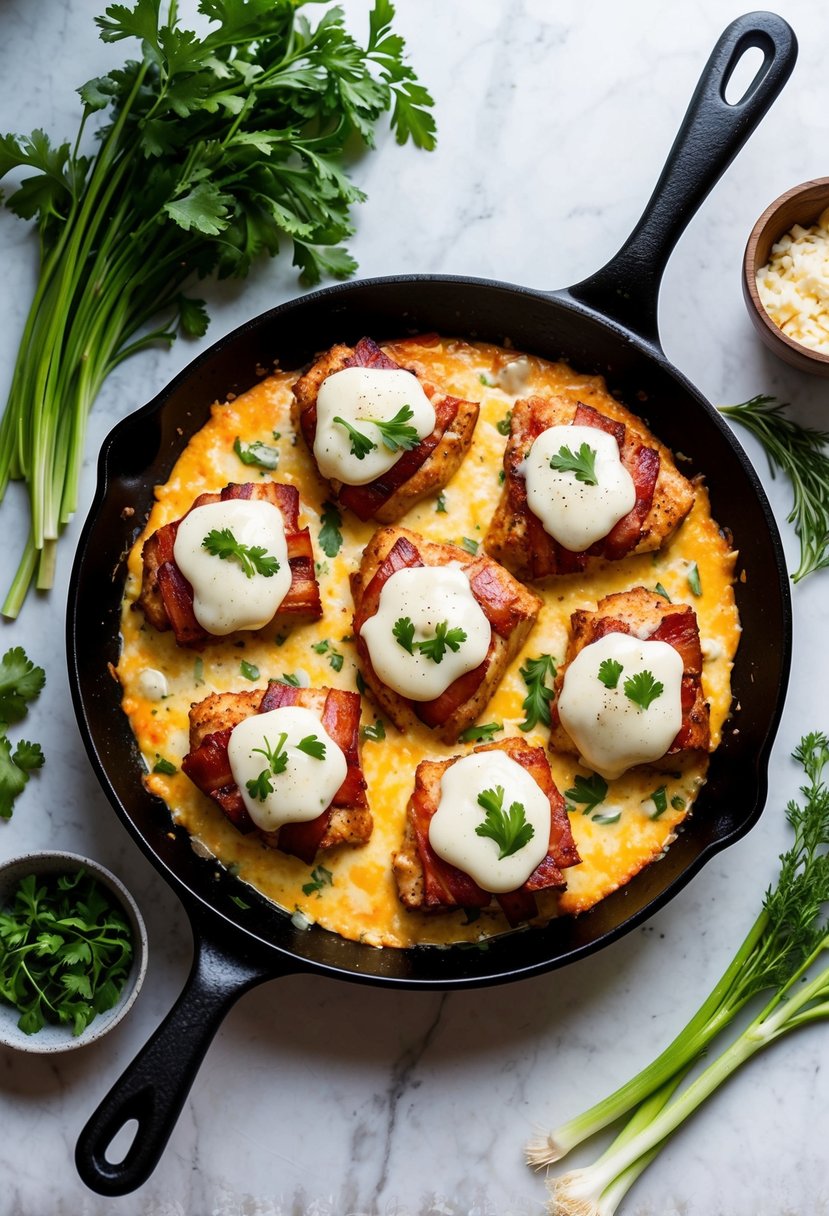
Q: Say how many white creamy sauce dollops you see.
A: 7